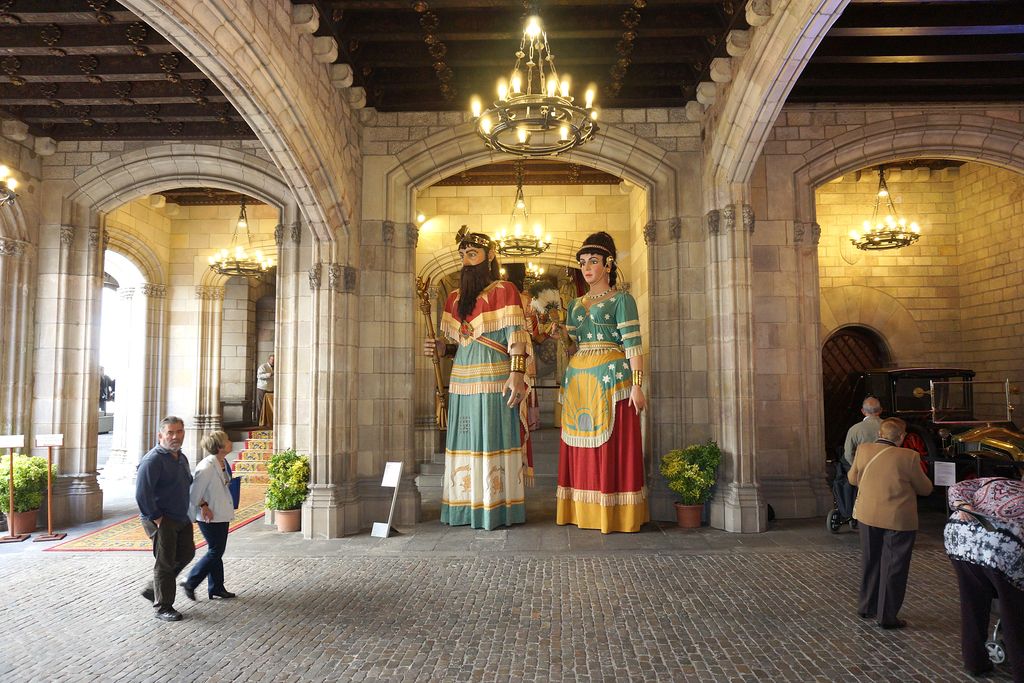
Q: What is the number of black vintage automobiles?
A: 1